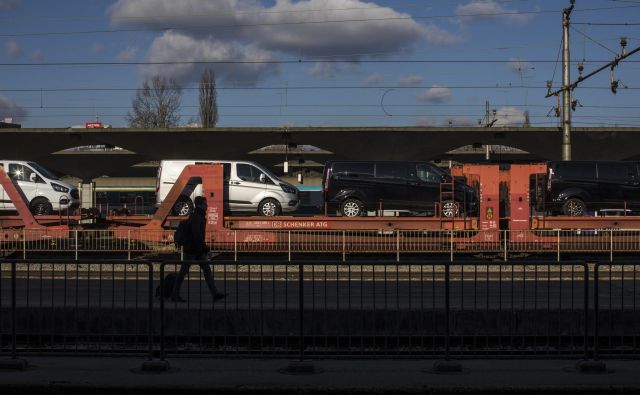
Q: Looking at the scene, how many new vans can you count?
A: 4